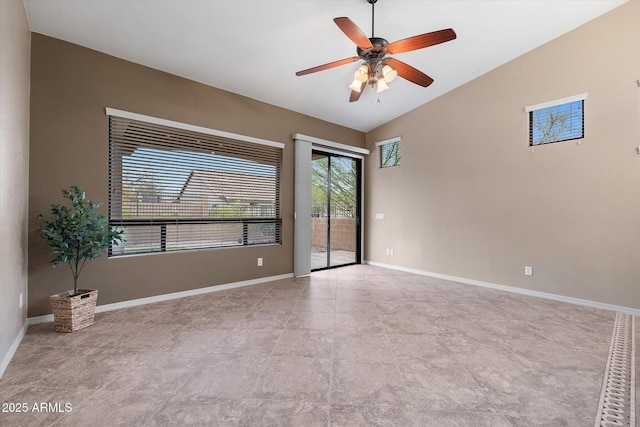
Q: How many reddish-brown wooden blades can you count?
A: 5